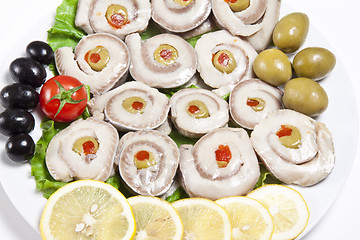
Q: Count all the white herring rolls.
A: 13